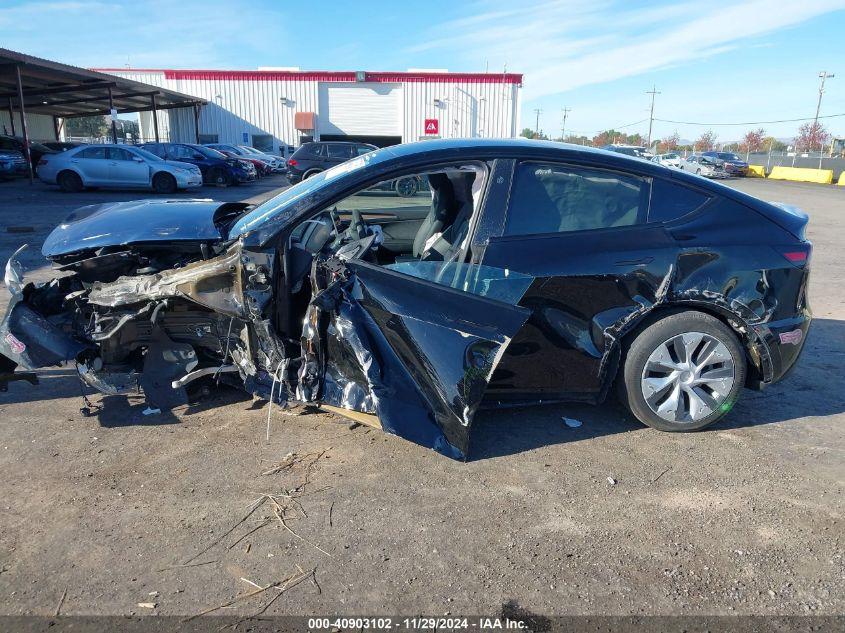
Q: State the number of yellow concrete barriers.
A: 3